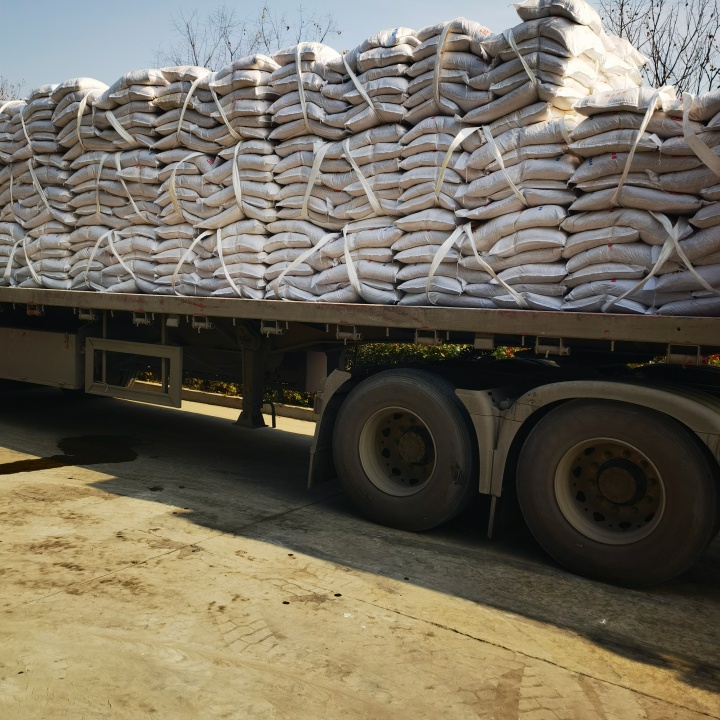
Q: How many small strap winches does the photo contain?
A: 9